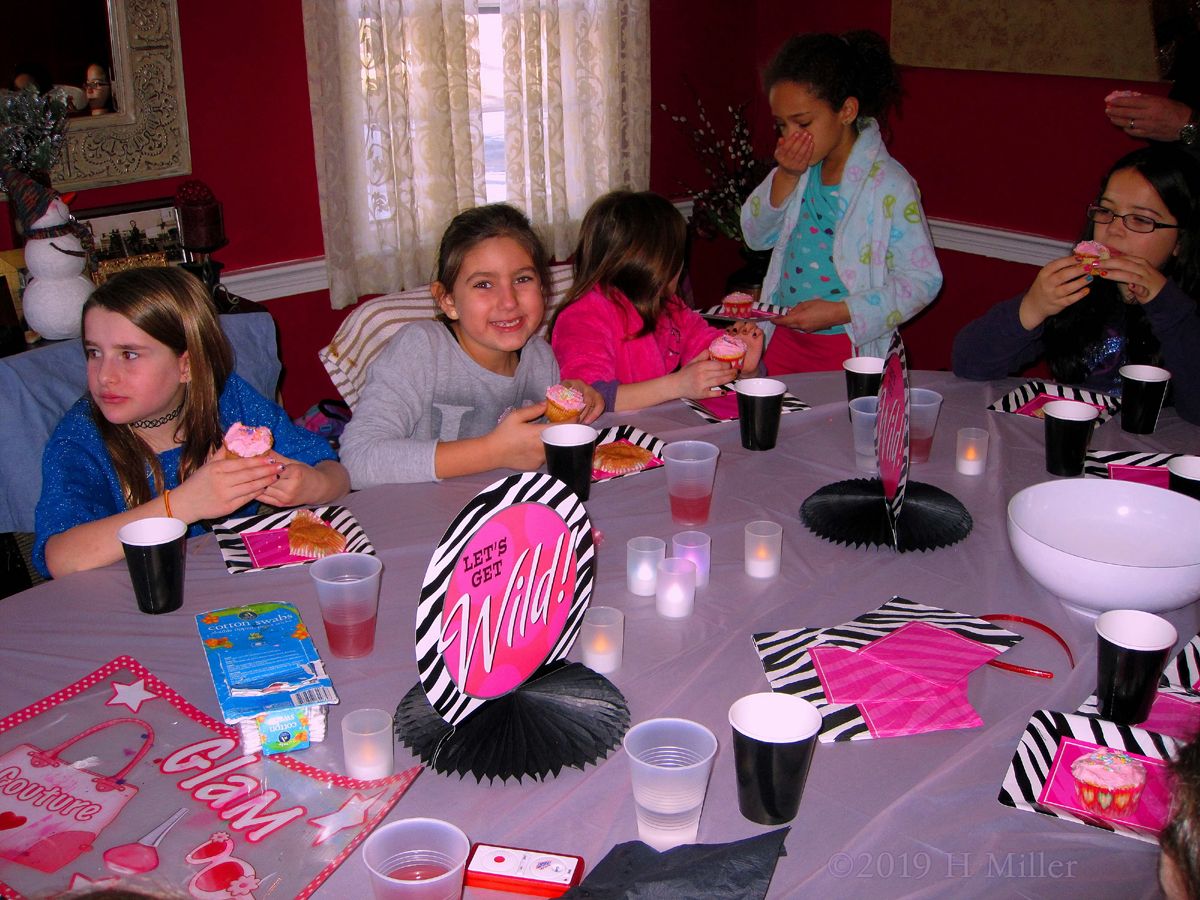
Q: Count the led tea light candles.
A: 7